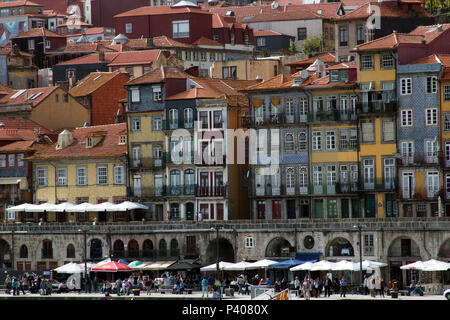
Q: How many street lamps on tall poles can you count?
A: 3